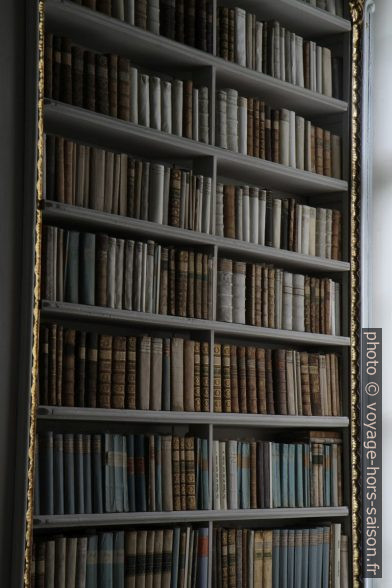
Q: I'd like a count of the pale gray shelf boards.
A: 7